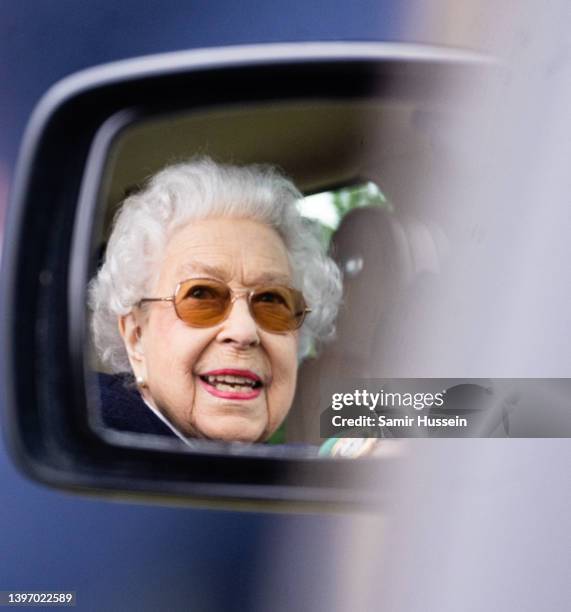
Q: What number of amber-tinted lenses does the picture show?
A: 2